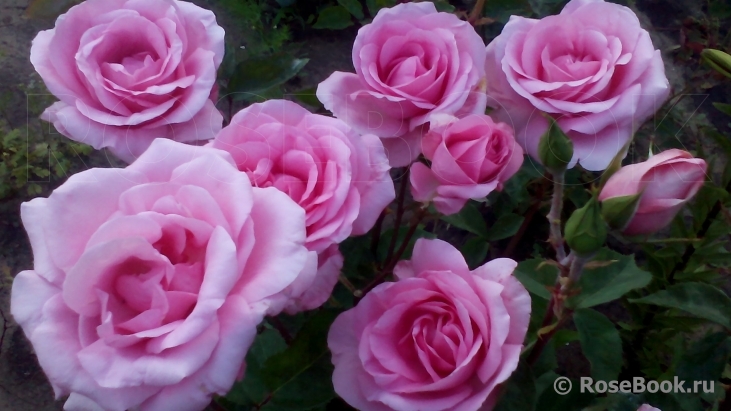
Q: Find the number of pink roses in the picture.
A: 8